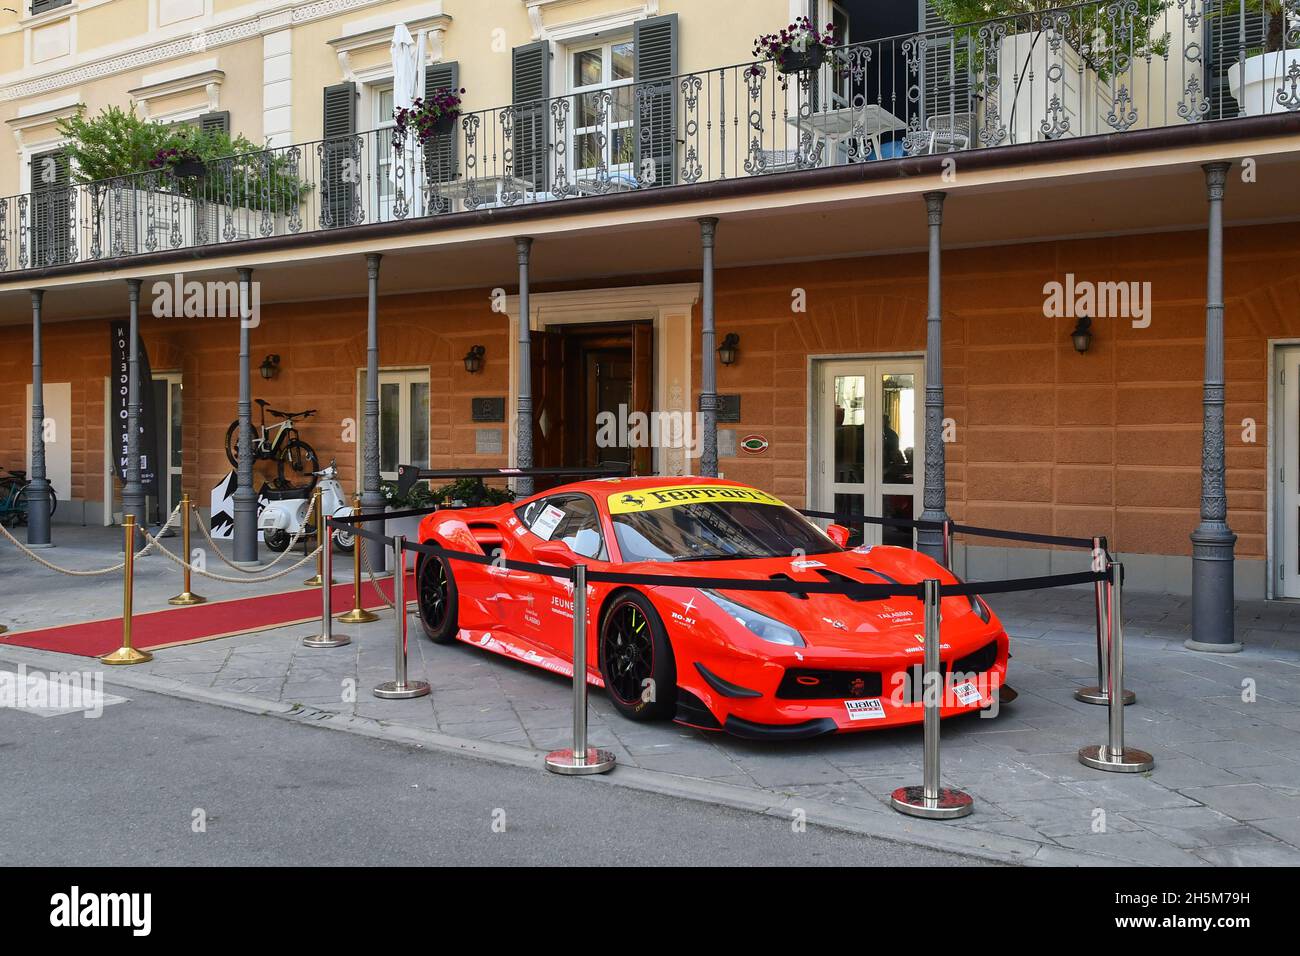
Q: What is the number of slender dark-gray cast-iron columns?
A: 8